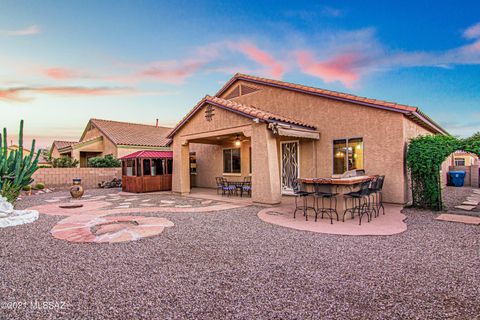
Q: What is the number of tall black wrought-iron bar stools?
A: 5